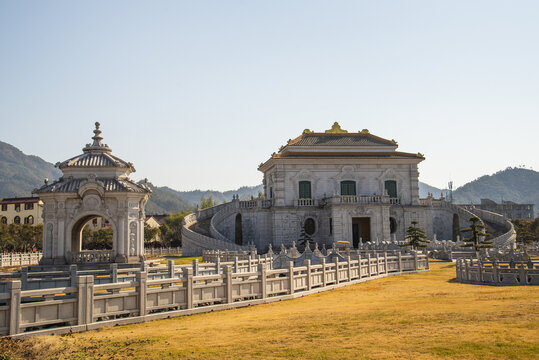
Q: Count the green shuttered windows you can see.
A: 3